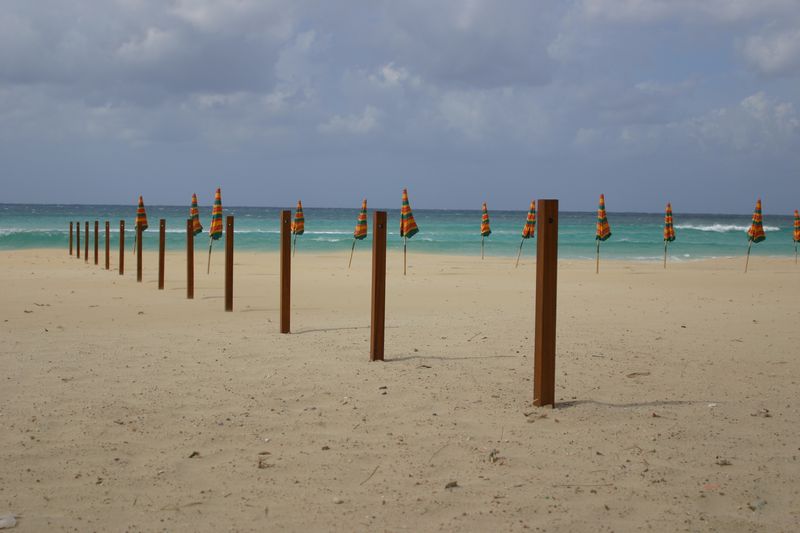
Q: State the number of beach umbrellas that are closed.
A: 12